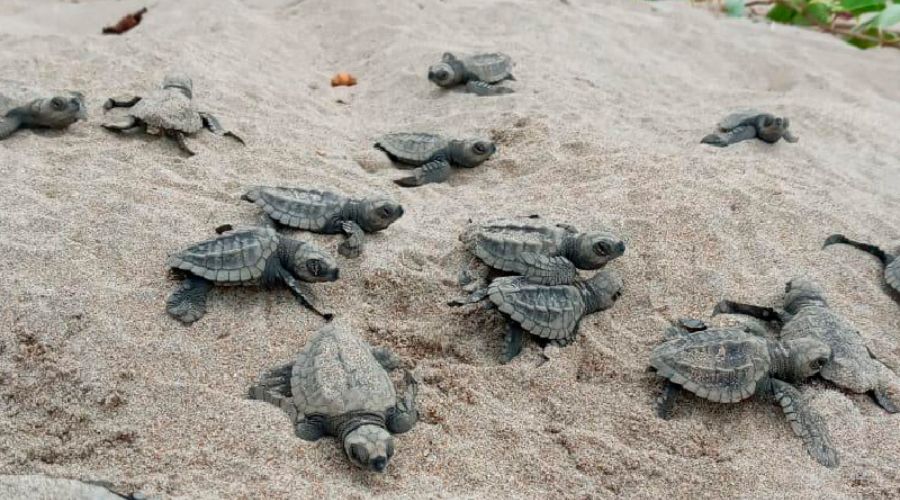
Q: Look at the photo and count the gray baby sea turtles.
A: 13